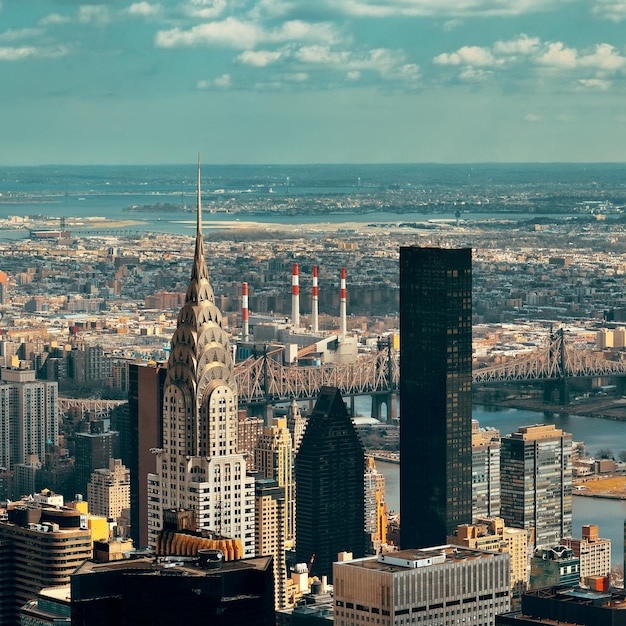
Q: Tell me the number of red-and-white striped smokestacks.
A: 4